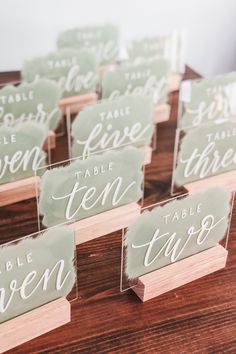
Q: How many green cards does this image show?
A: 12